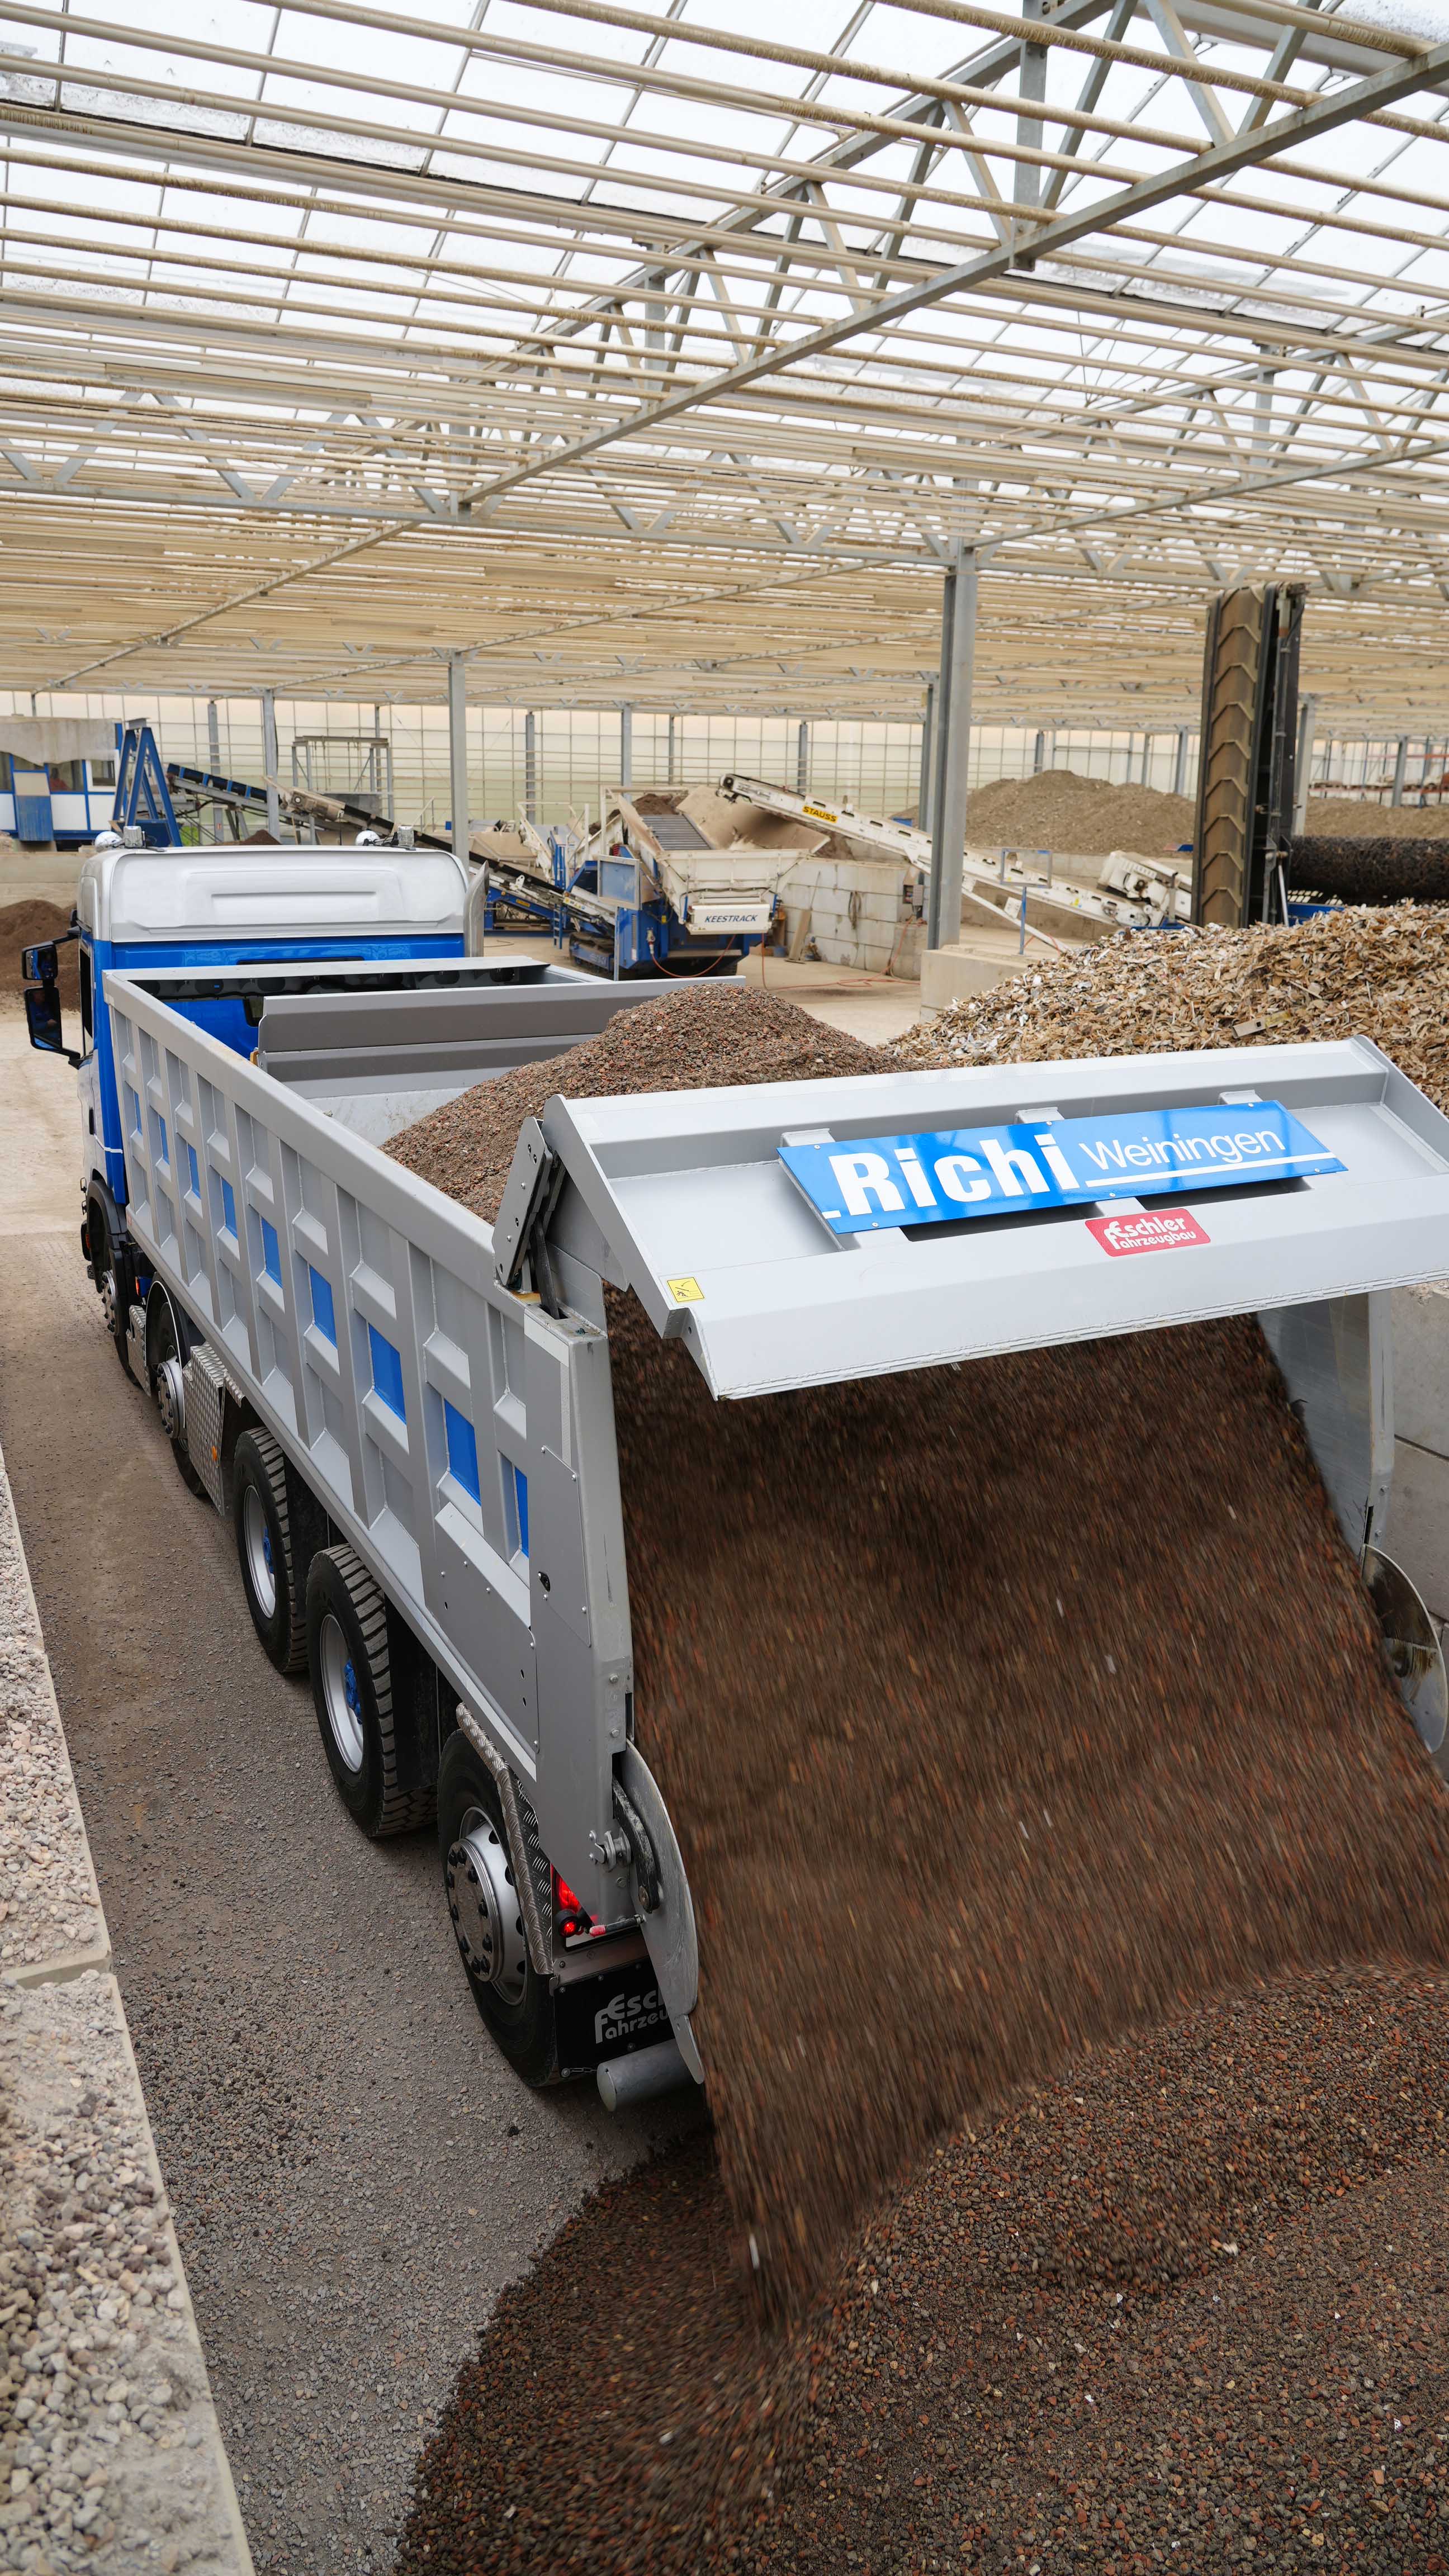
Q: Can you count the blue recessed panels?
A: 9